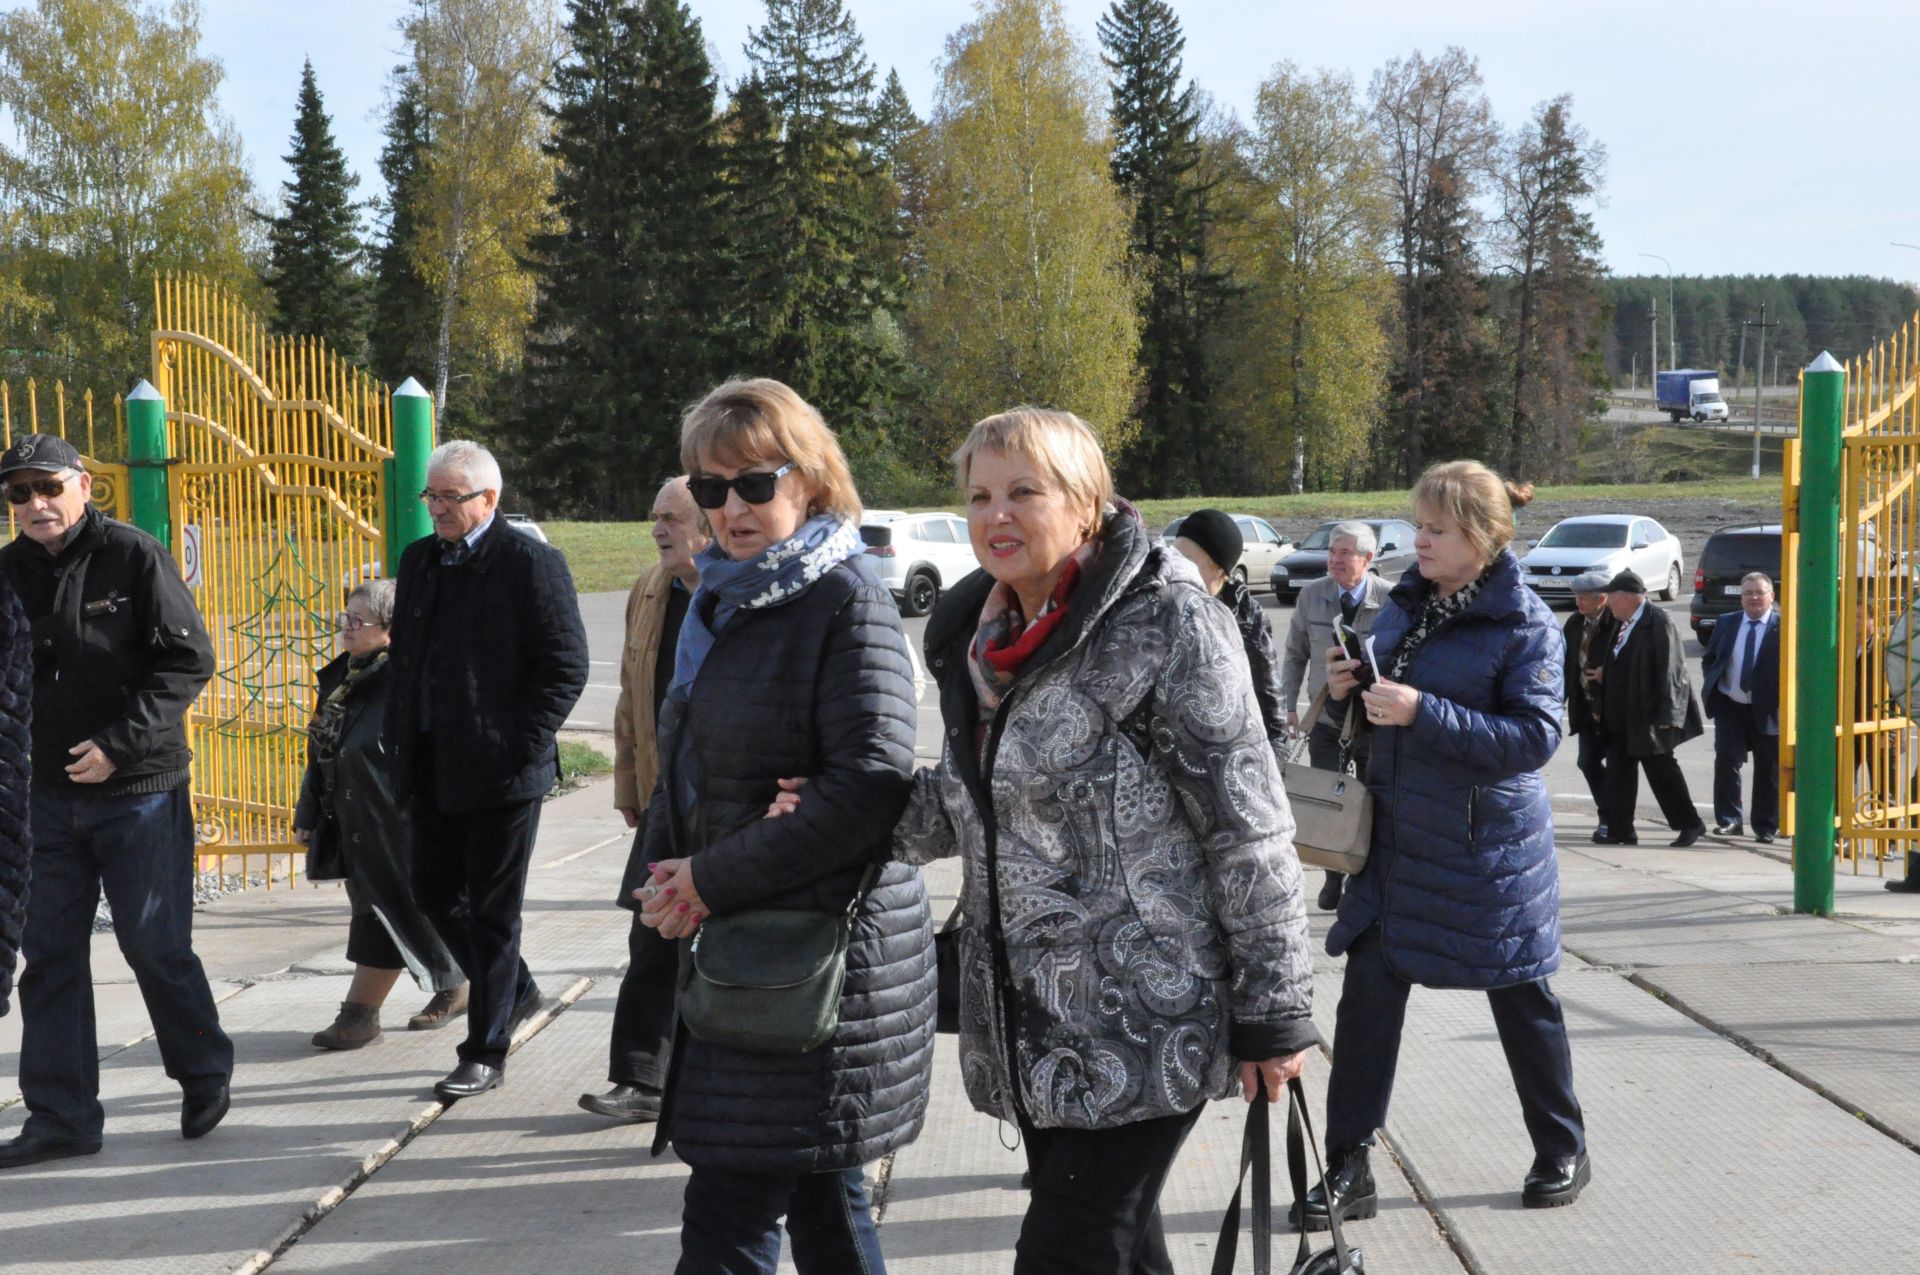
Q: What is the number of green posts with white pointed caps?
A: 3